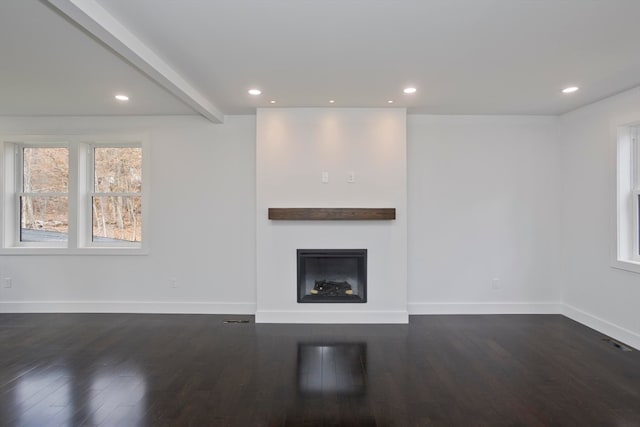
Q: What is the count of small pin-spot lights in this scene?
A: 3